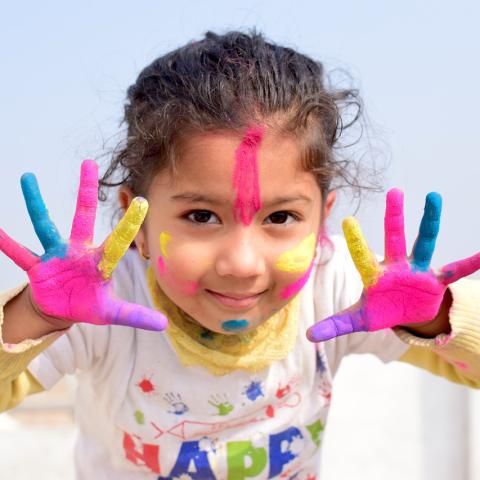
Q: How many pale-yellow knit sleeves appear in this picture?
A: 2